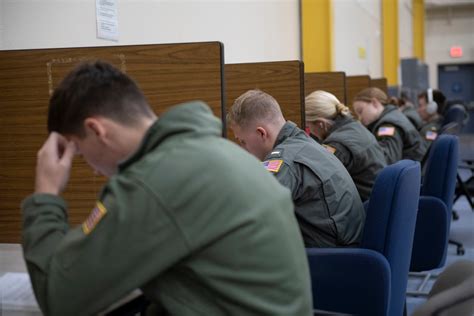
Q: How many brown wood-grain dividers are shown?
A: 5